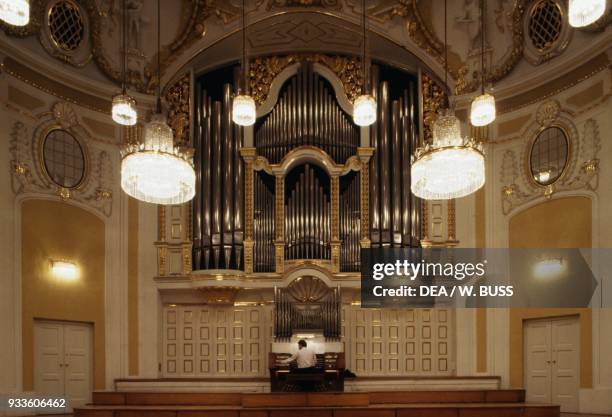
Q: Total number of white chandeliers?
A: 8